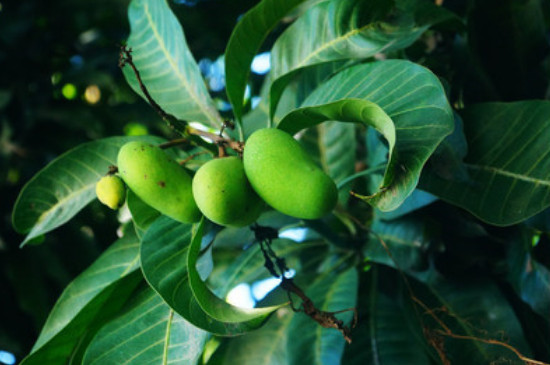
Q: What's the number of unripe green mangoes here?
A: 3